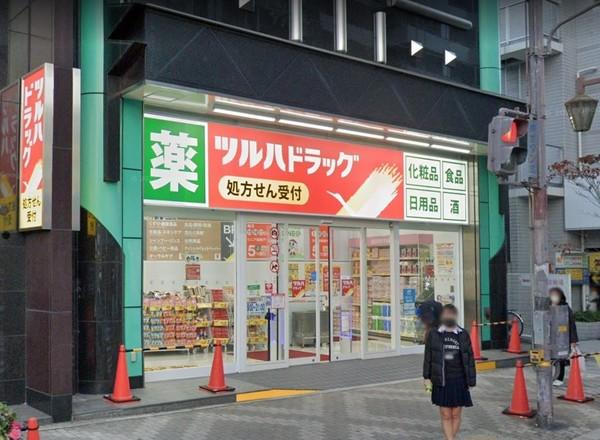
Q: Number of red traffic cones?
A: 7